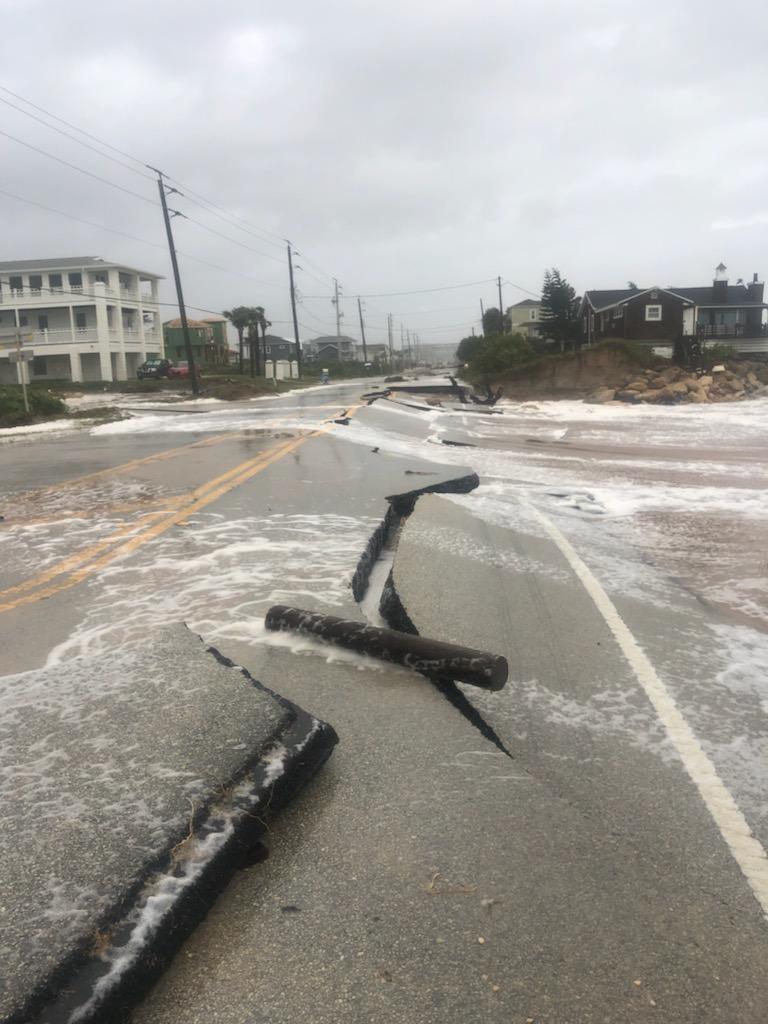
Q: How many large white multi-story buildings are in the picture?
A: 1